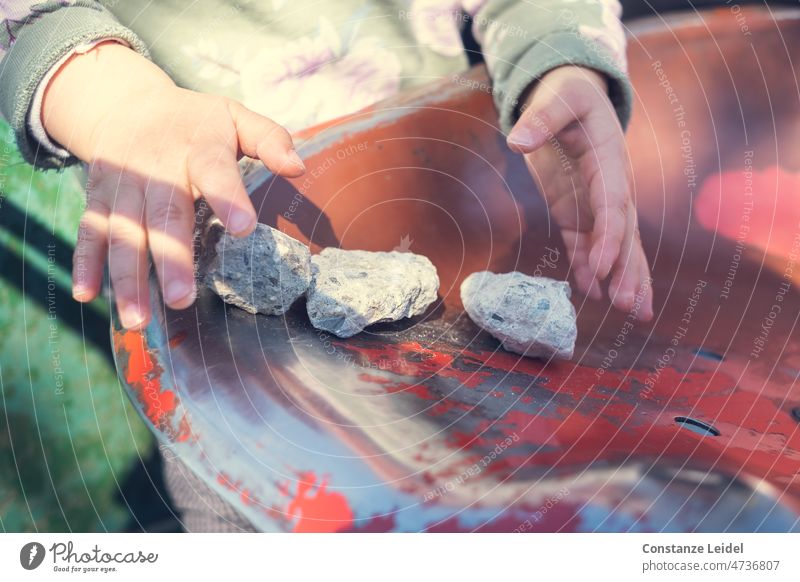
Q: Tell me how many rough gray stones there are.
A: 3